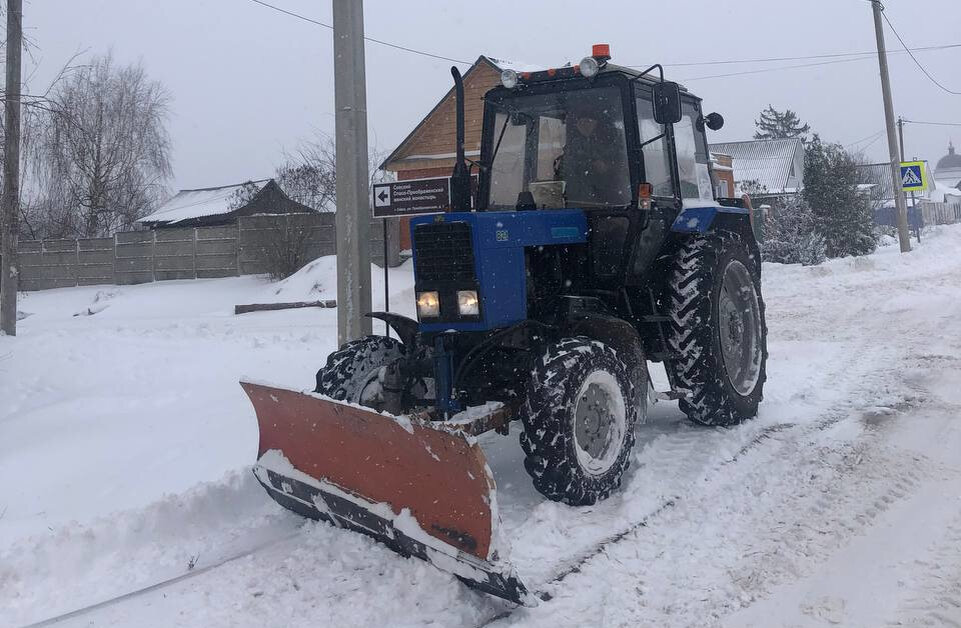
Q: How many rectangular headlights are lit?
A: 2